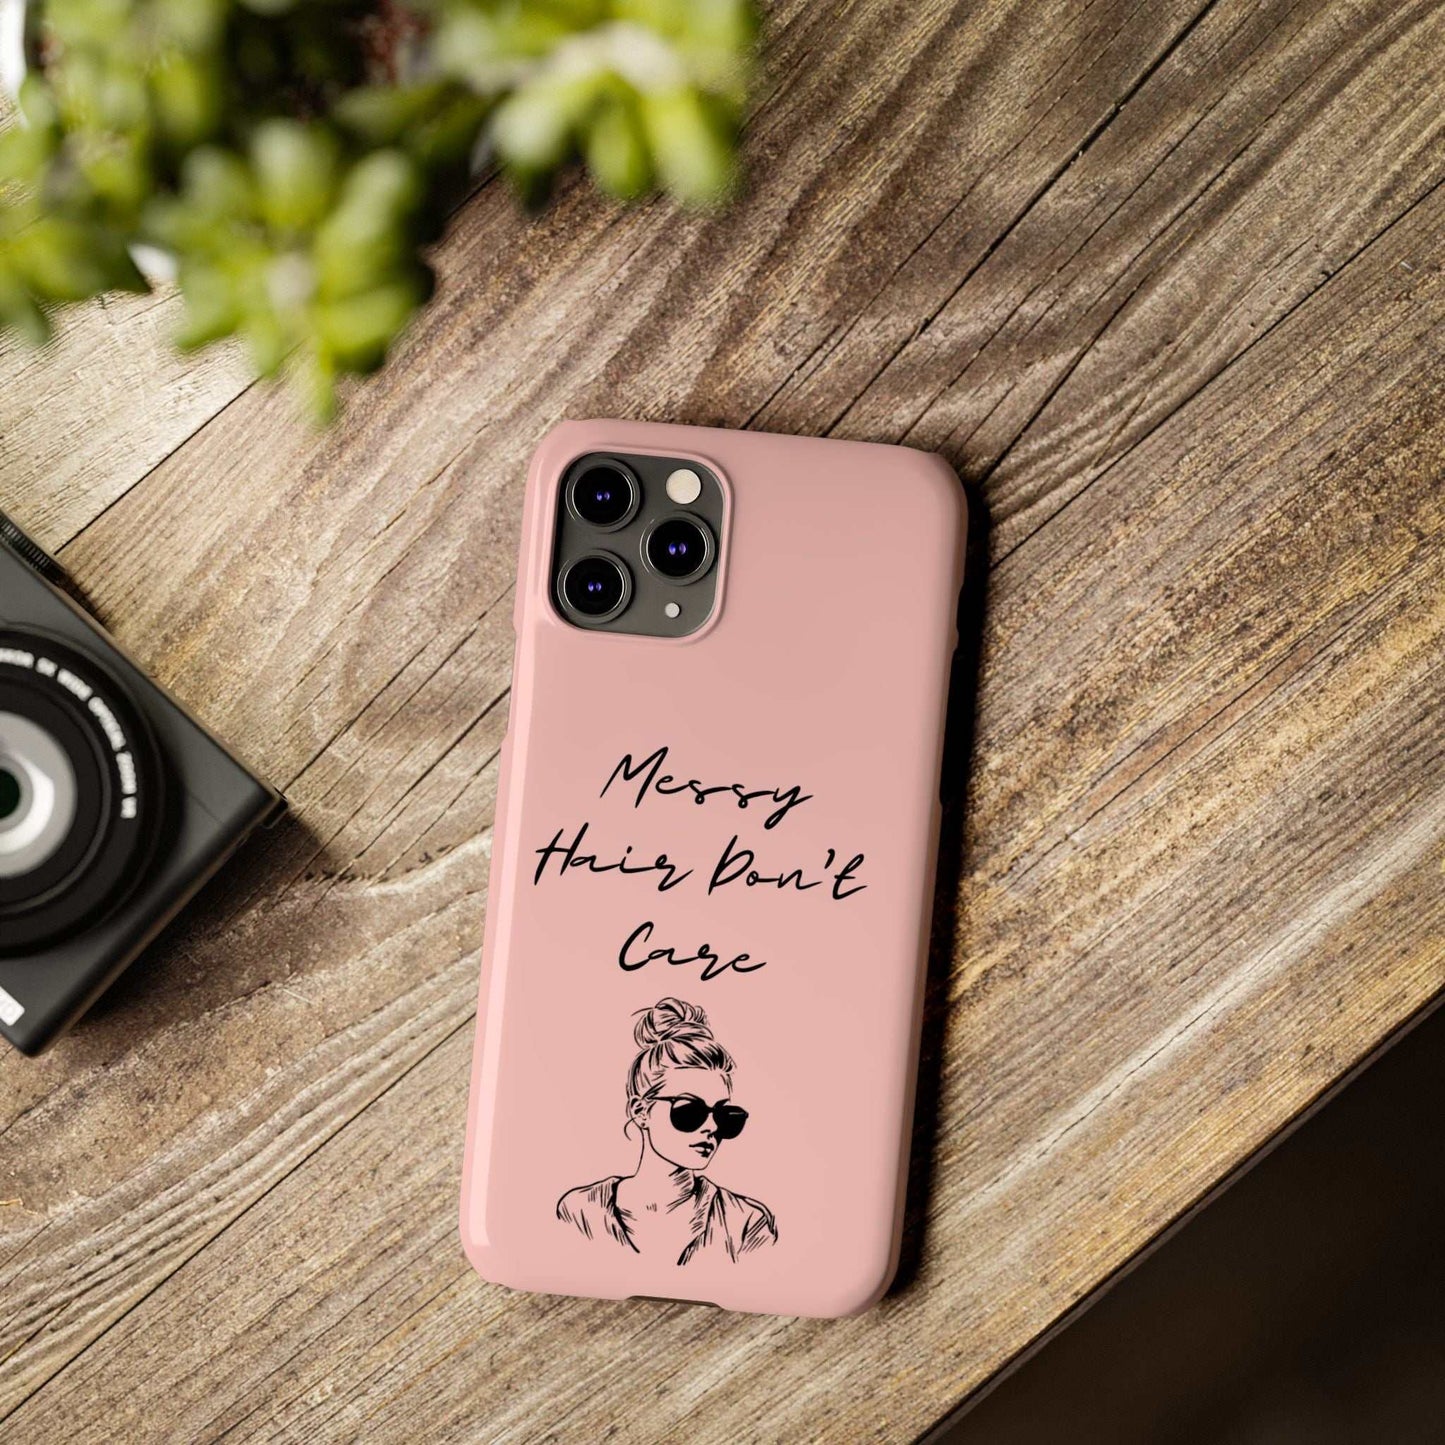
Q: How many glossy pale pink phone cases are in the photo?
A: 1